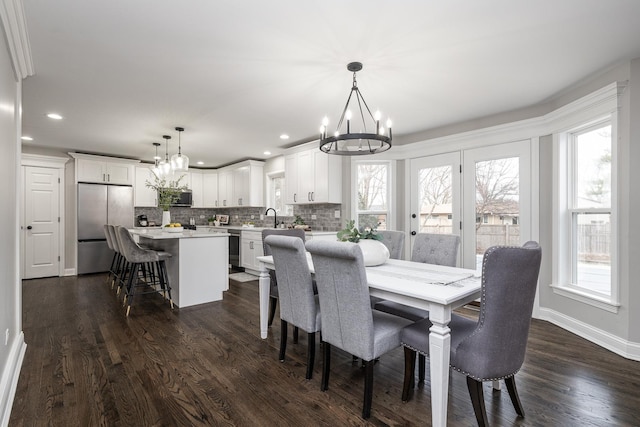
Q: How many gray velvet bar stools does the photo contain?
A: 4